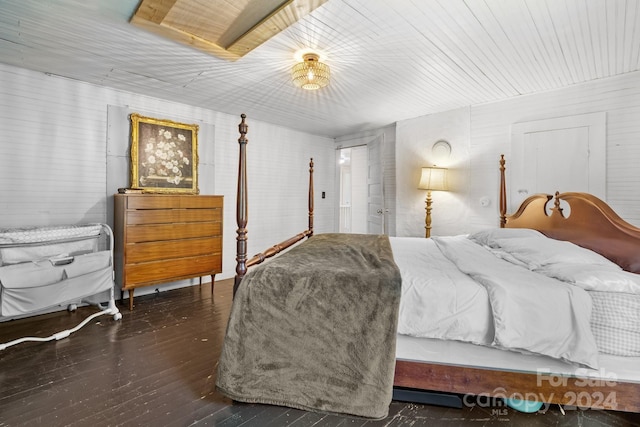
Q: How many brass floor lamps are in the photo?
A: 1